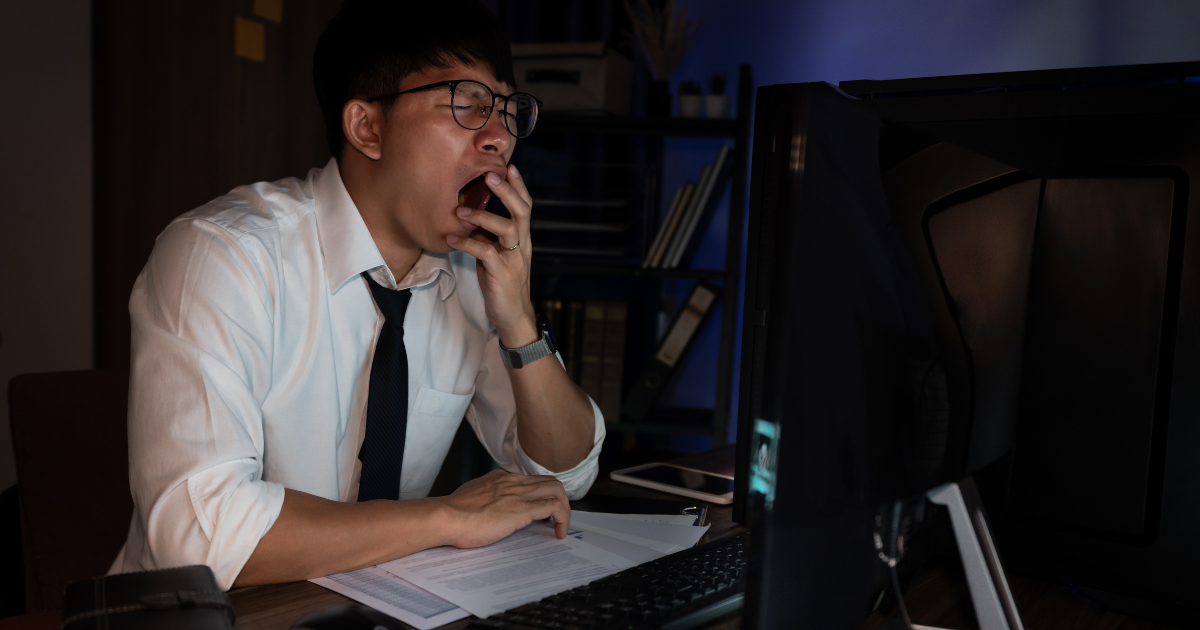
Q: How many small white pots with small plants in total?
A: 2